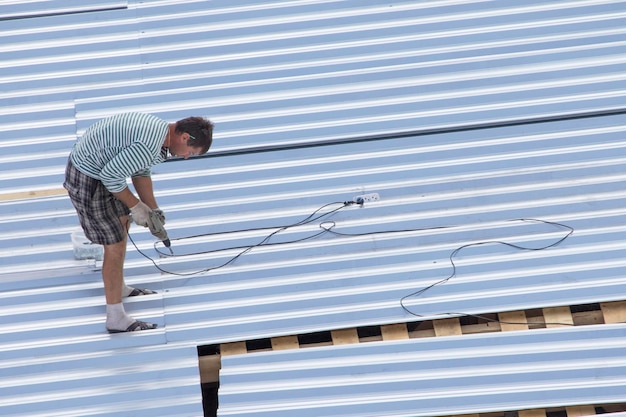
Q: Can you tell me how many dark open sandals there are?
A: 2